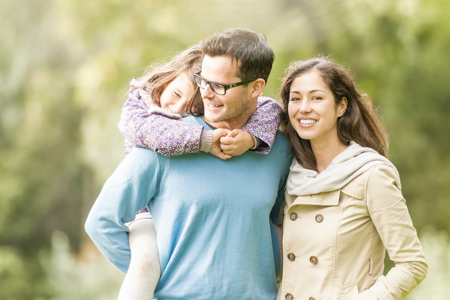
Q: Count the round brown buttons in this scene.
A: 6